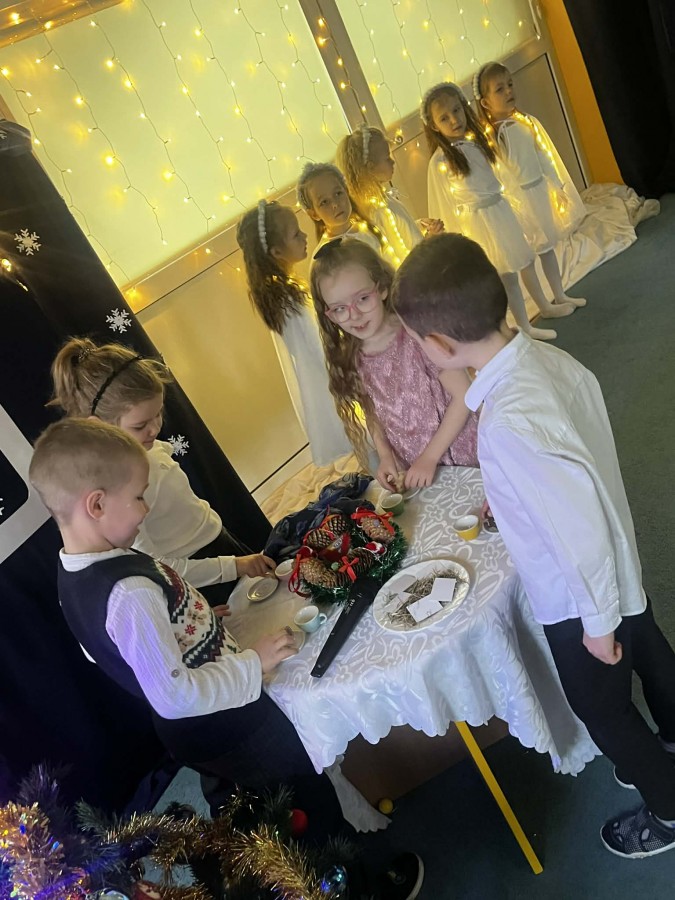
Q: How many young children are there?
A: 9